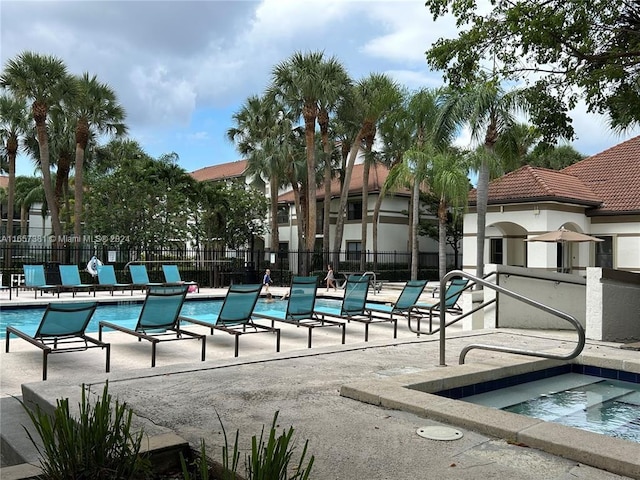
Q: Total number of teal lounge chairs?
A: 12